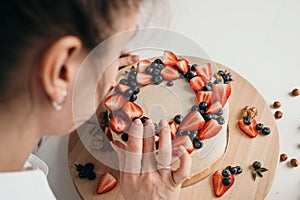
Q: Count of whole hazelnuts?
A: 5